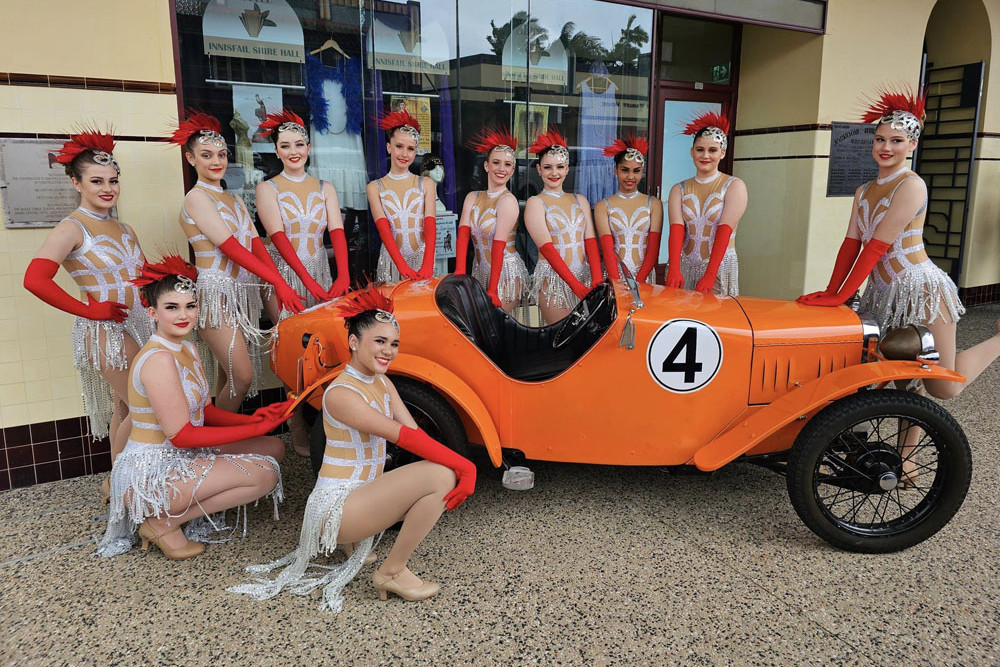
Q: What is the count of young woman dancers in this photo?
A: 11